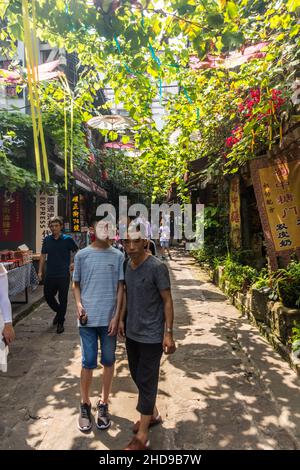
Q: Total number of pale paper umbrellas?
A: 1